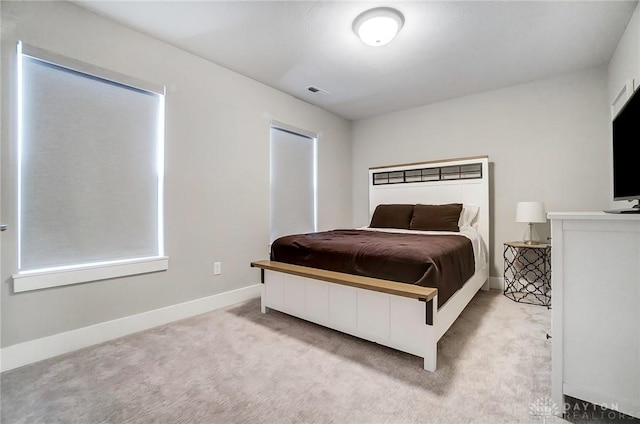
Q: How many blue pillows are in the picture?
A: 0